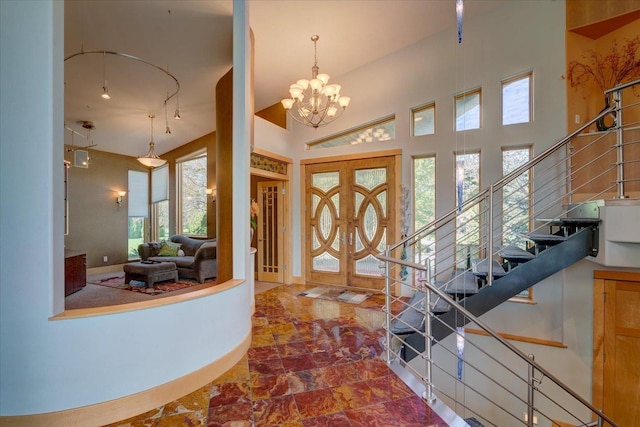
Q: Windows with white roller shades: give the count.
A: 2